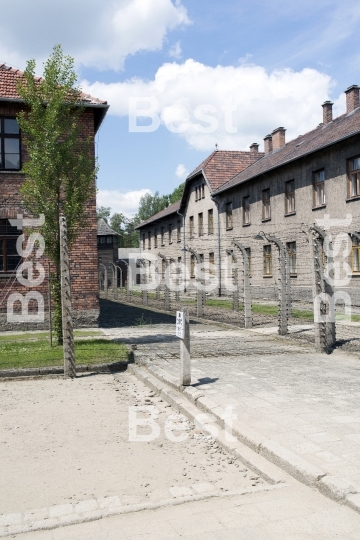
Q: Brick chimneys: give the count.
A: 5